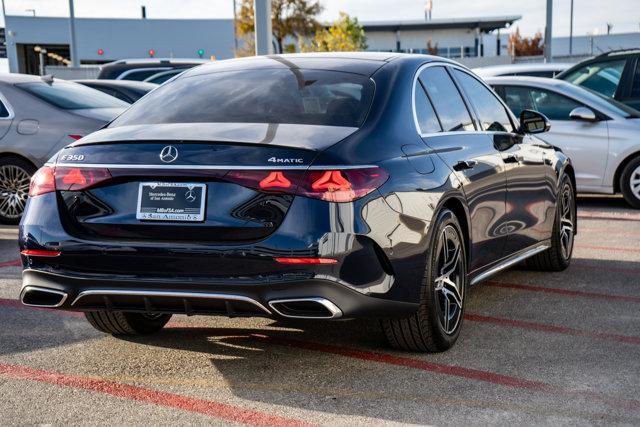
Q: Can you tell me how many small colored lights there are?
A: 3